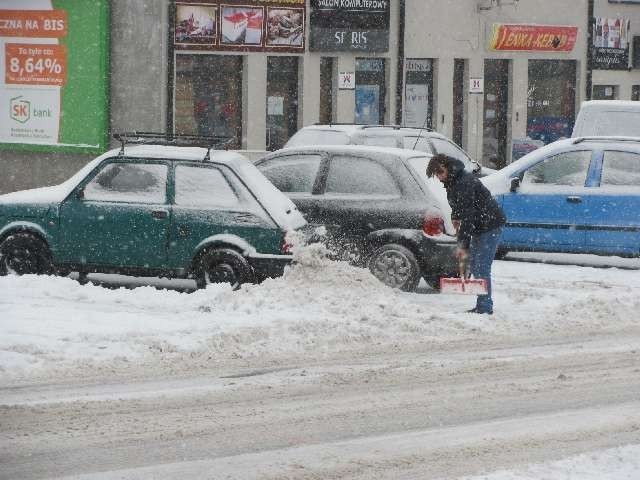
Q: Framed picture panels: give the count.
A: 3